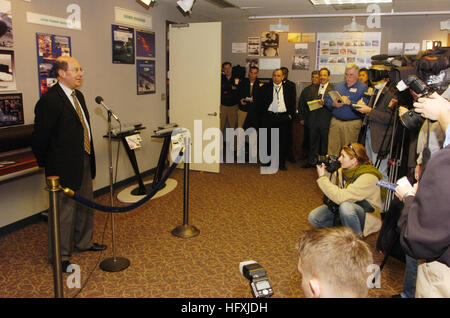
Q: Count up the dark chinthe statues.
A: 0